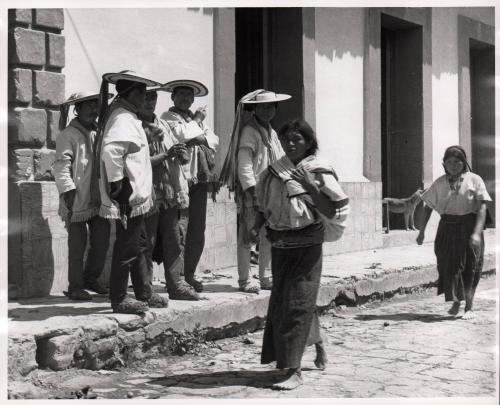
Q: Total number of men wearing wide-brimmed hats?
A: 5